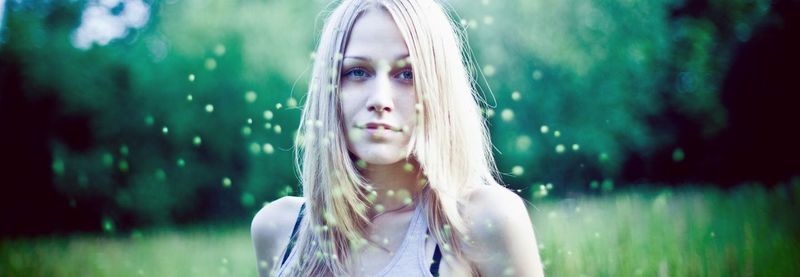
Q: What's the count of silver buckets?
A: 0